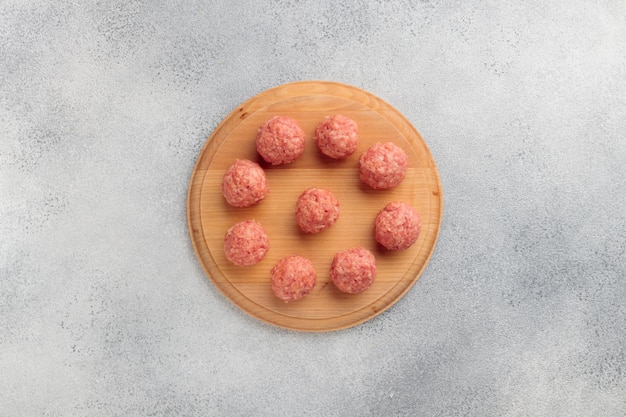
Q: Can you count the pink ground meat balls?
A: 9